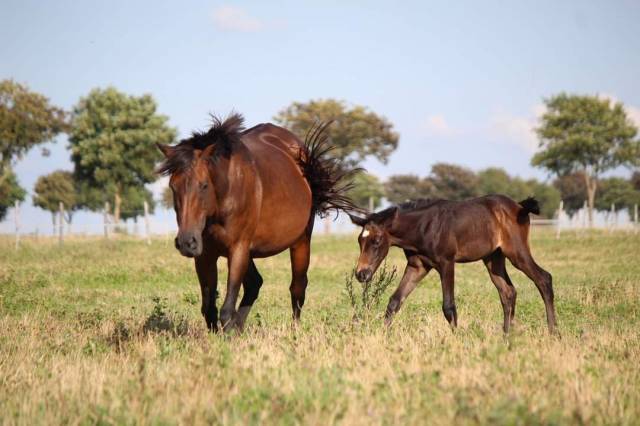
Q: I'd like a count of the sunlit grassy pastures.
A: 1